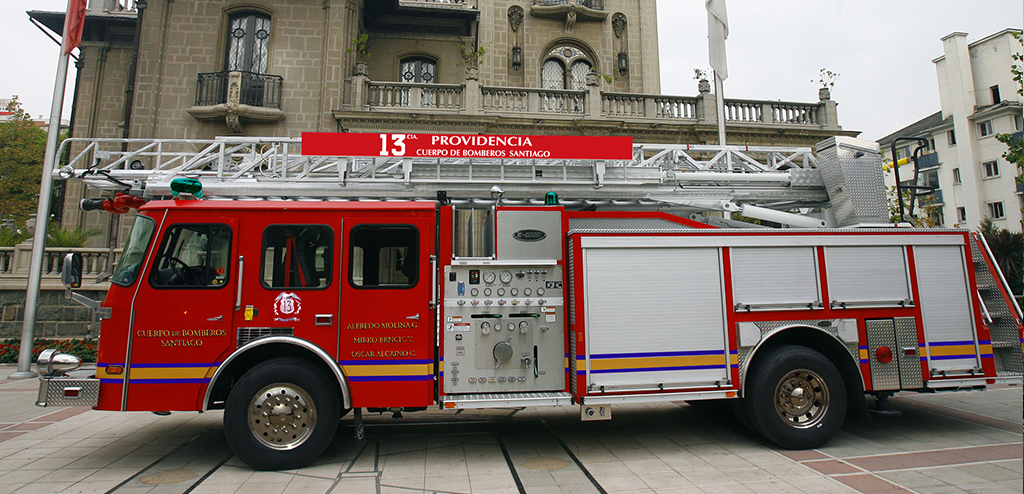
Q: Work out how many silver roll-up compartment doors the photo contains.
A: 4